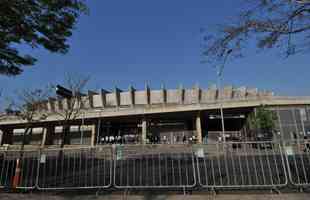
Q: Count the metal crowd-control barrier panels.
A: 5